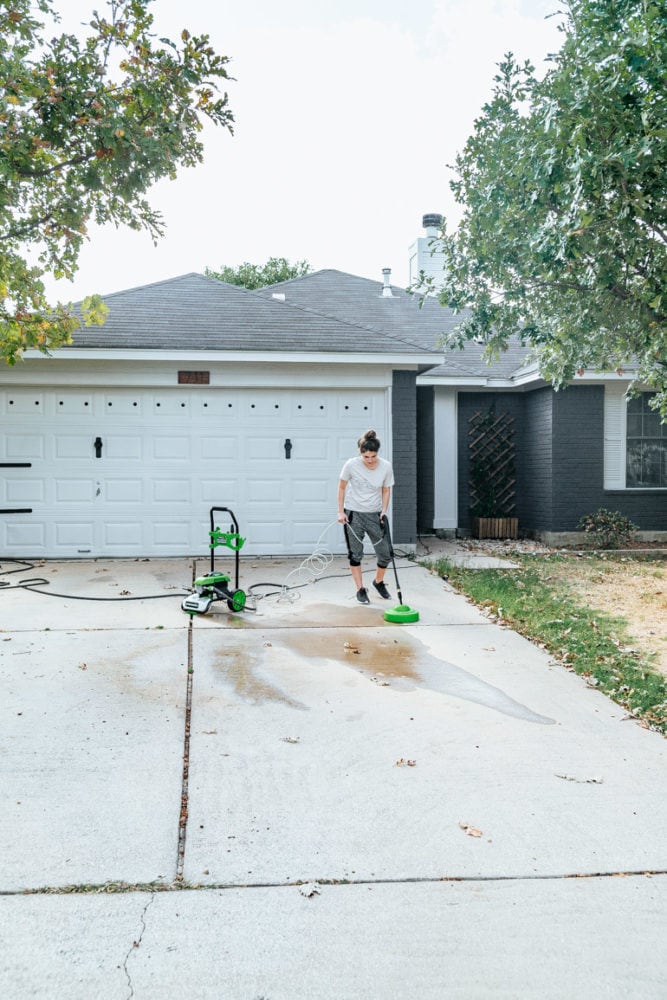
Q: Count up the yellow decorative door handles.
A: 0